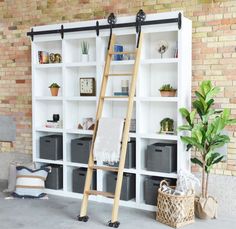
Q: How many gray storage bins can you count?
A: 8